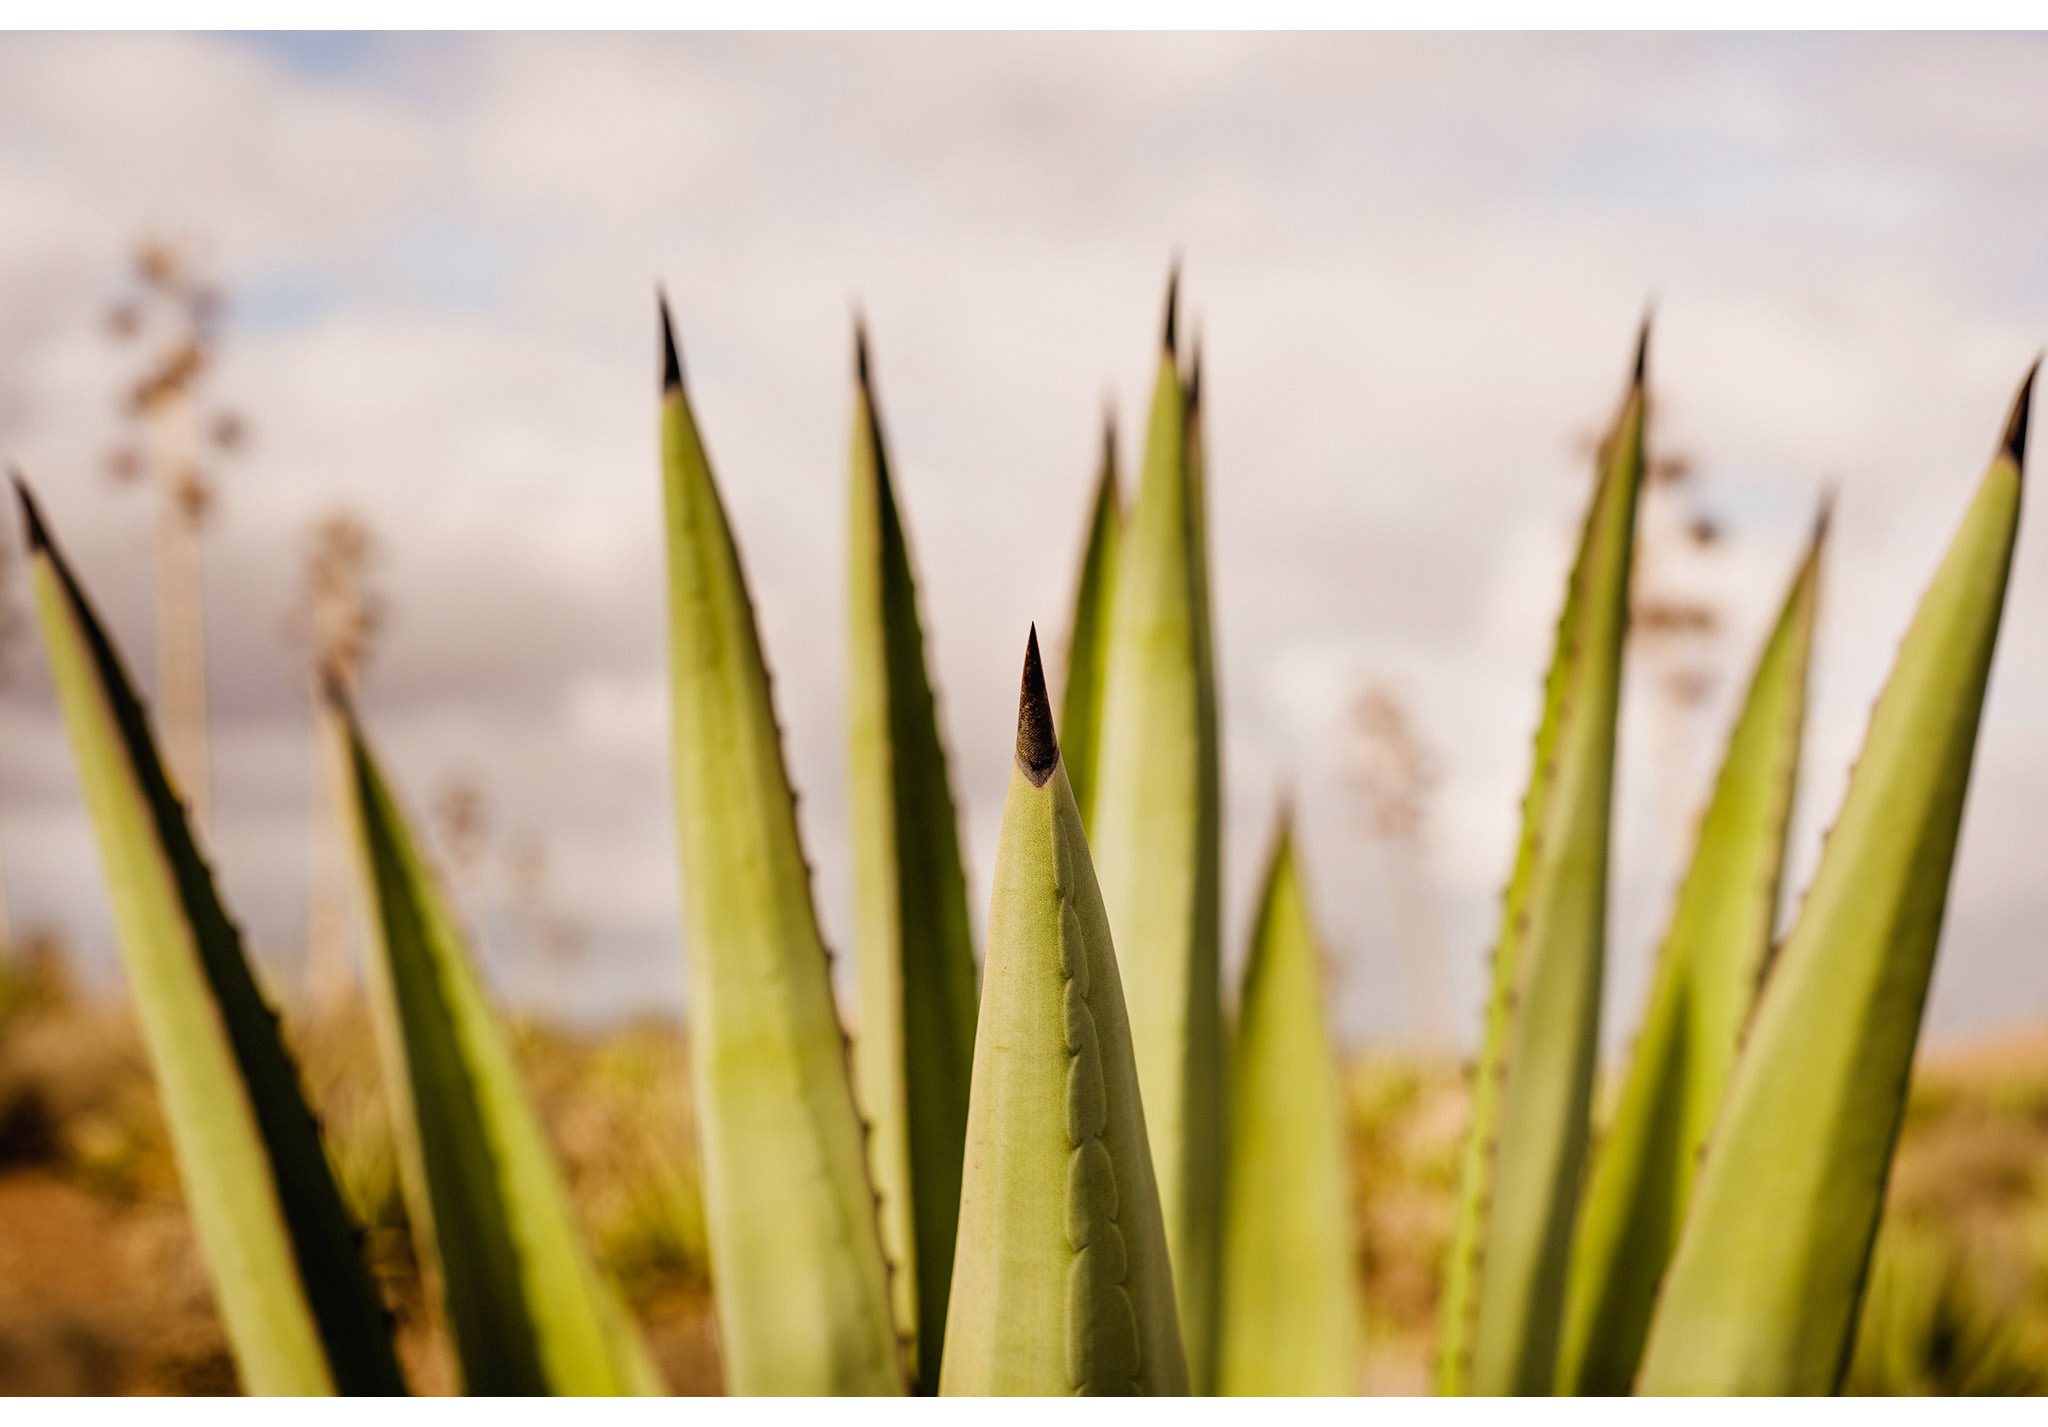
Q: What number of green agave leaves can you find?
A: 12